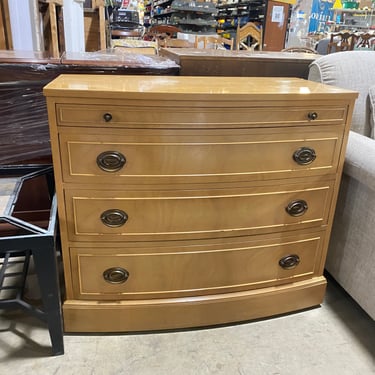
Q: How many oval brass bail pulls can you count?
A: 6